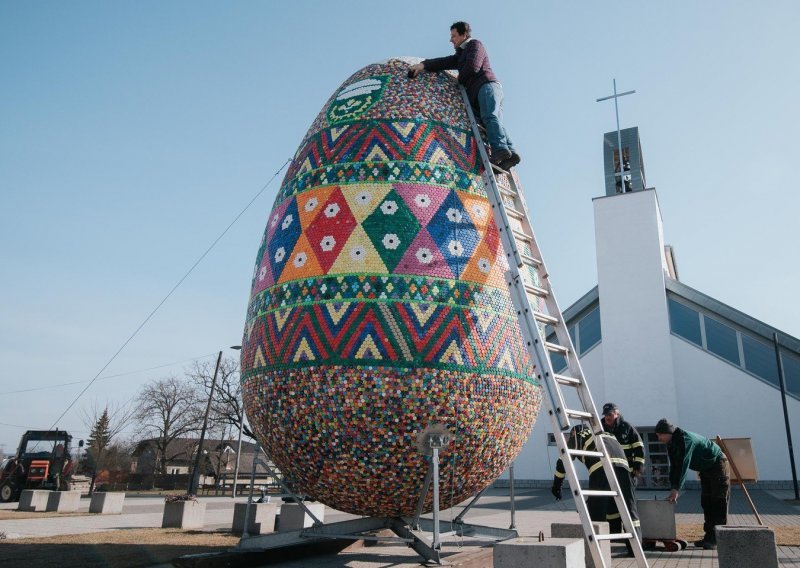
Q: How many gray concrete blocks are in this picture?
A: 10